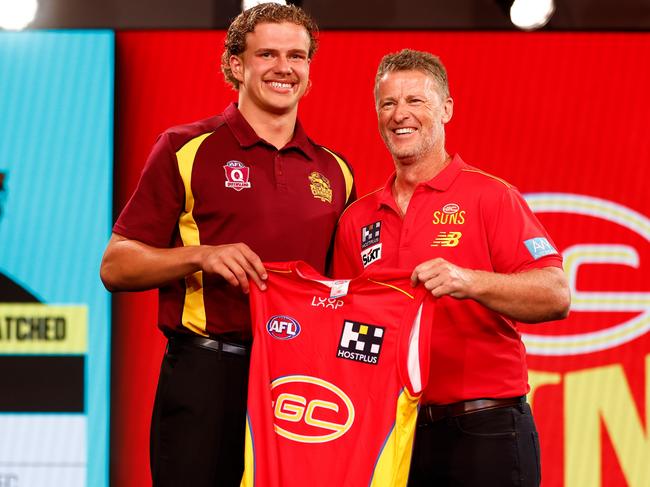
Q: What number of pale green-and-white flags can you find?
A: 0